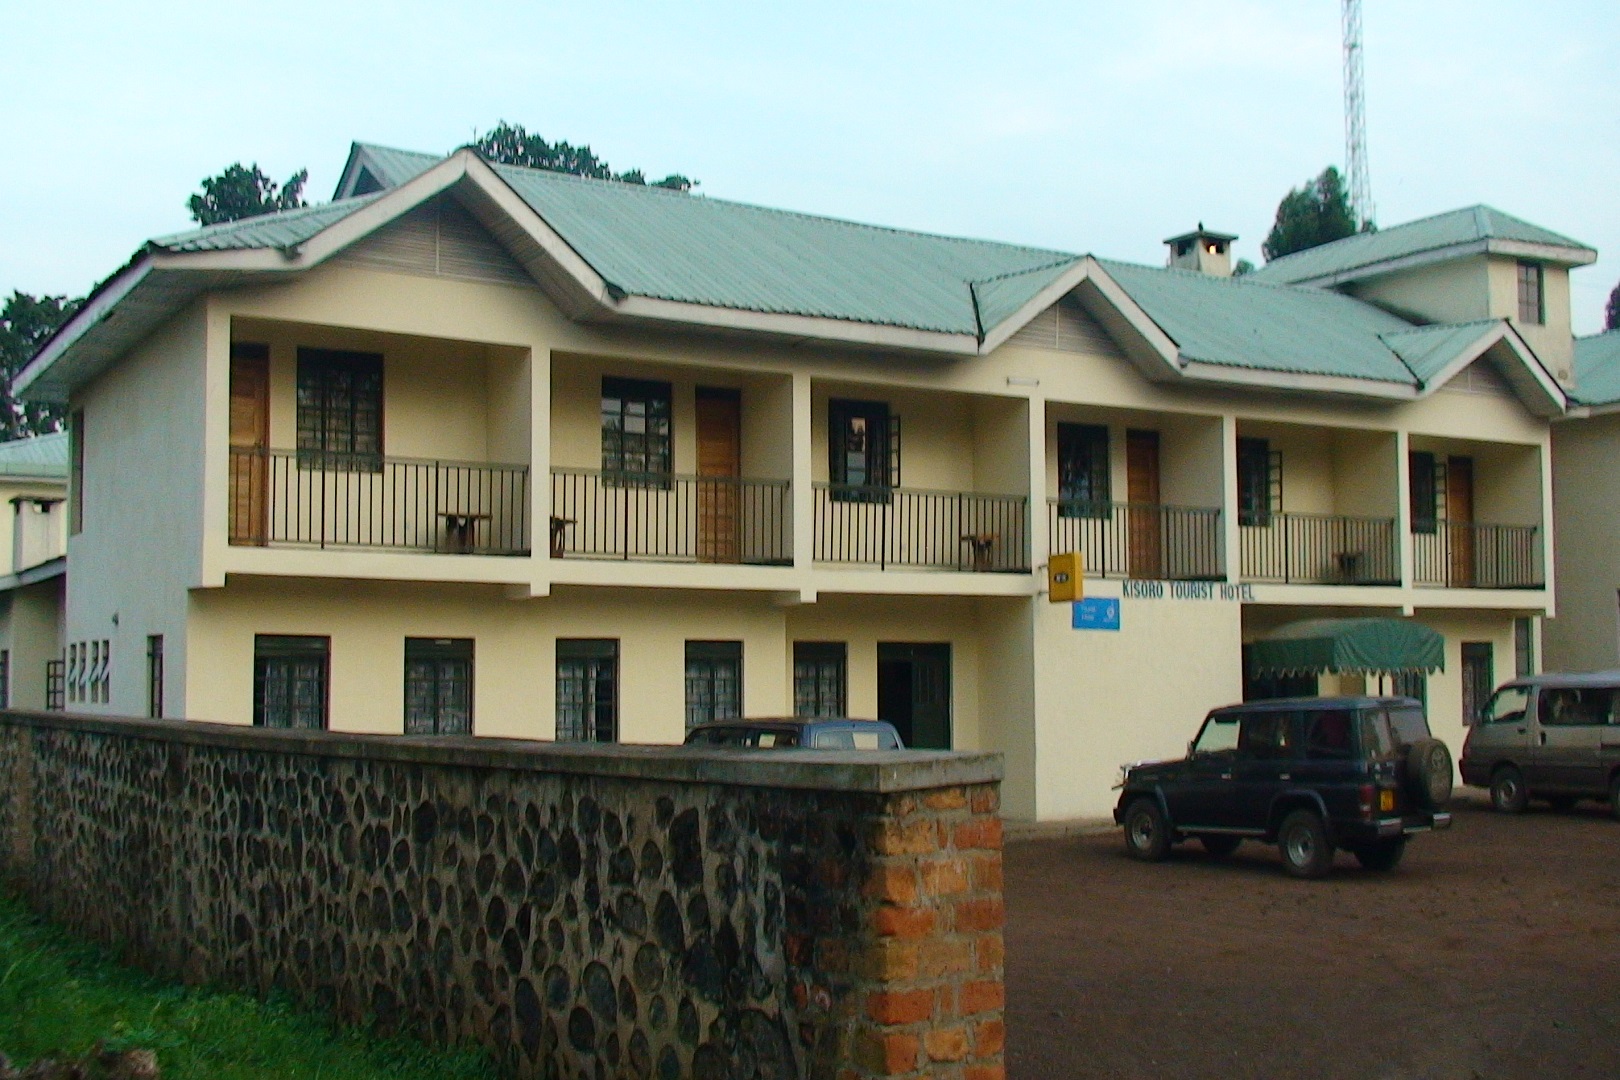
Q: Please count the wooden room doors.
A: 4